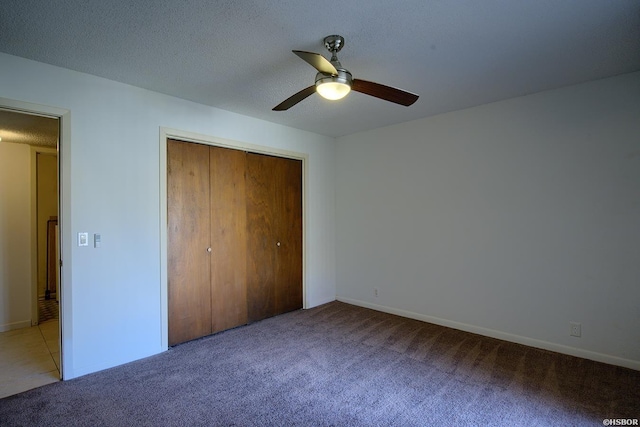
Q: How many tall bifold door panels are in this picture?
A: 4